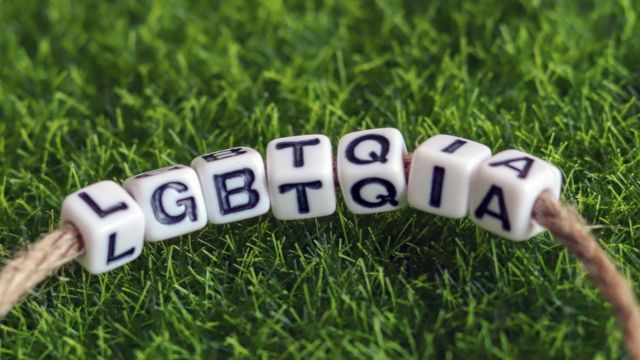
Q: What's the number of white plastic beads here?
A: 7